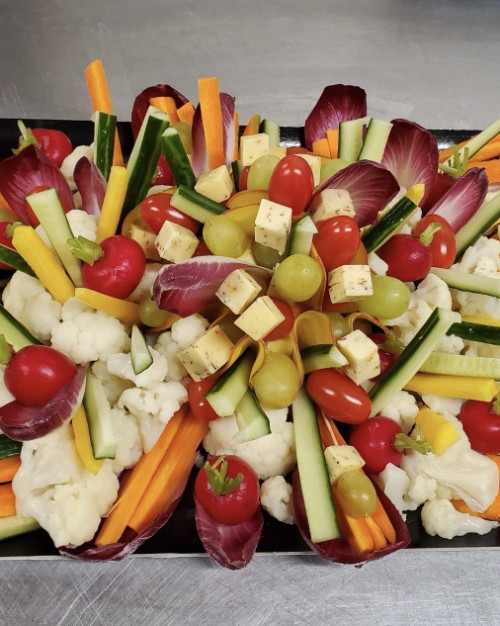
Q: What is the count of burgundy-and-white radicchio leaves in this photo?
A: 13